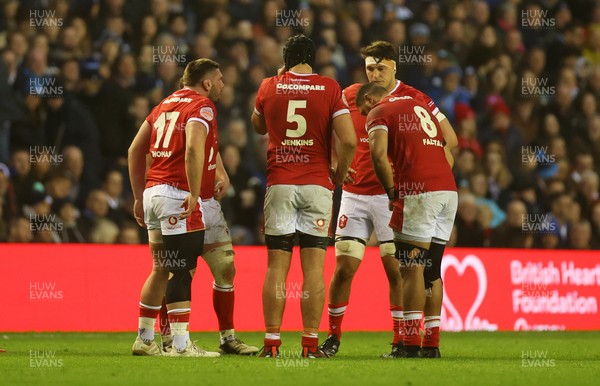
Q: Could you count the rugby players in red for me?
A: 5